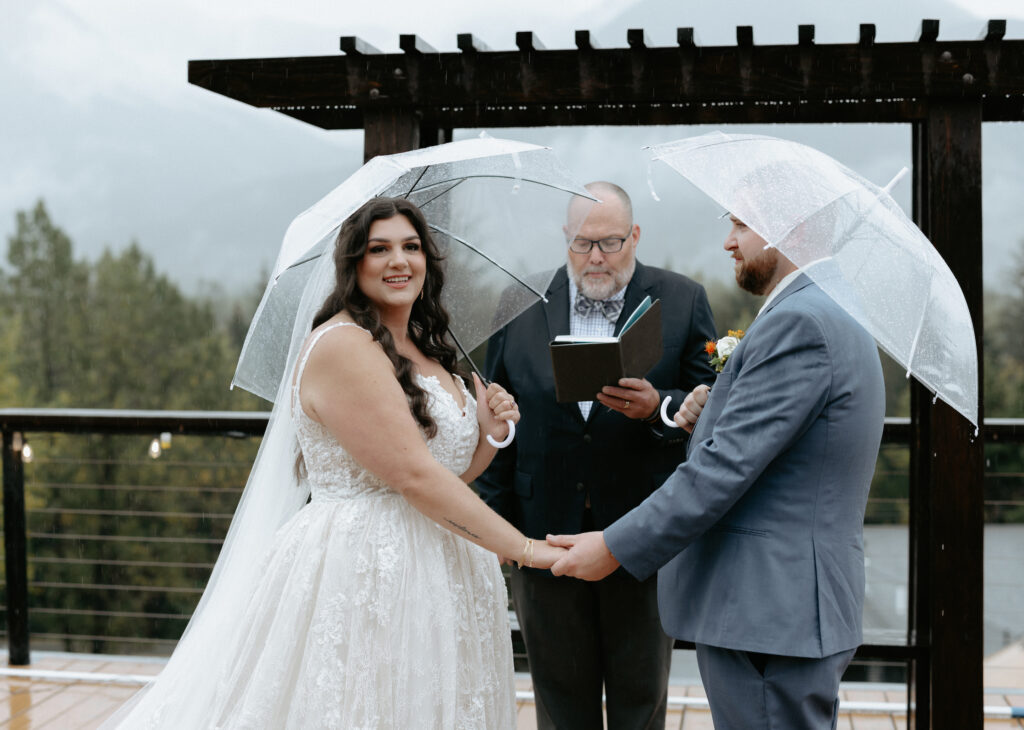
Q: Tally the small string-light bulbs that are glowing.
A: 2